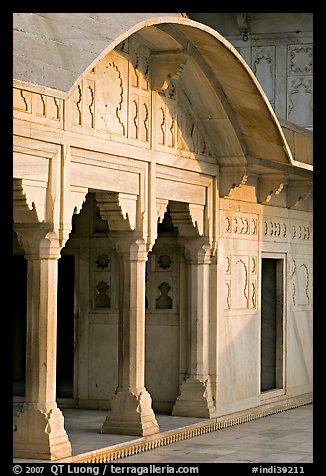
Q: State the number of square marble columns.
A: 3